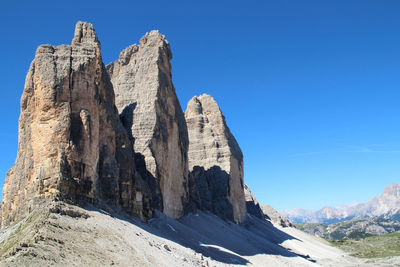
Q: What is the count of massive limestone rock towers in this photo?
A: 3